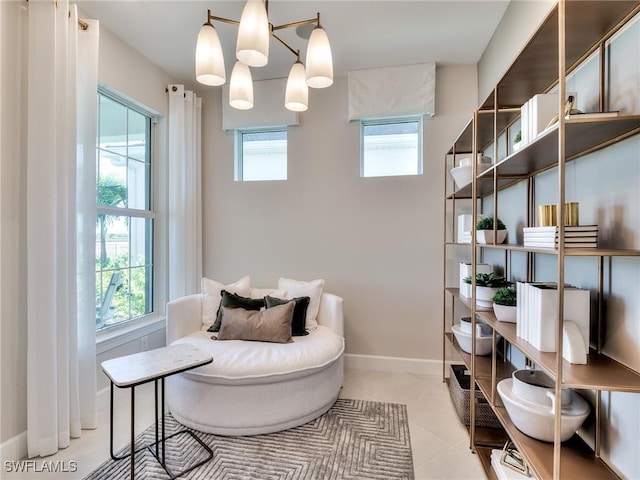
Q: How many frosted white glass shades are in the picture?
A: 5